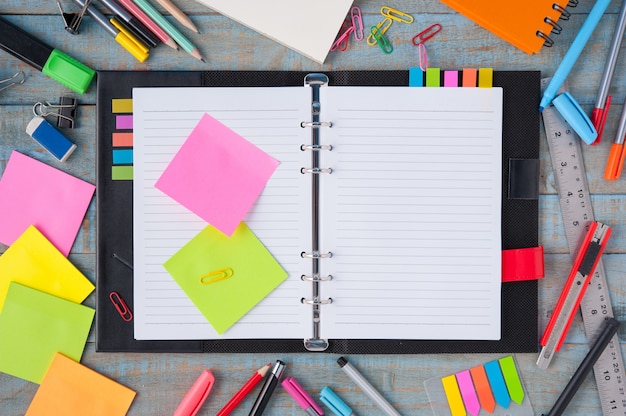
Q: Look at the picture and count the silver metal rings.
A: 6